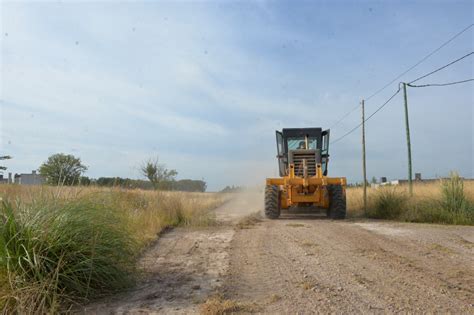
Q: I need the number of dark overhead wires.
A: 3